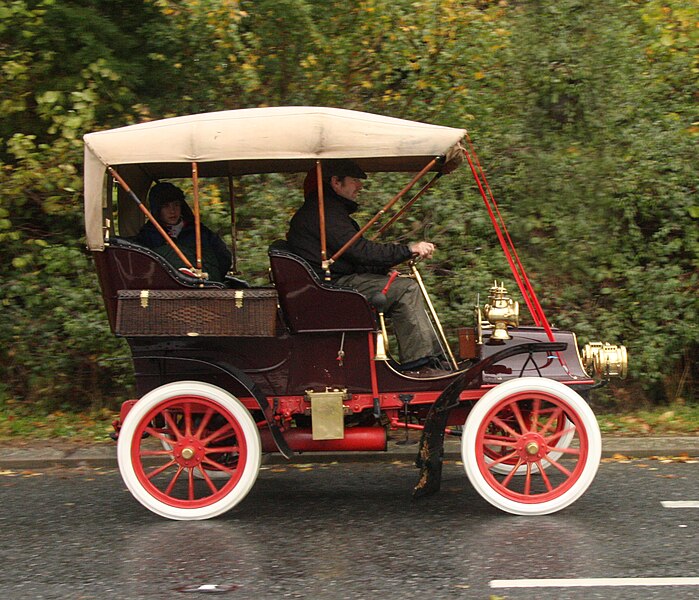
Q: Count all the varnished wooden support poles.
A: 6